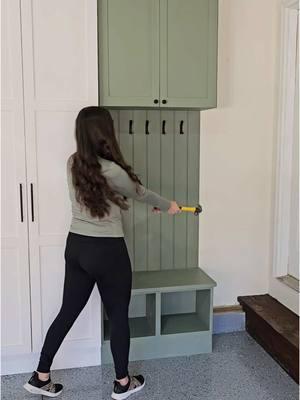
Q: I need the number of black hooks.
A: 4